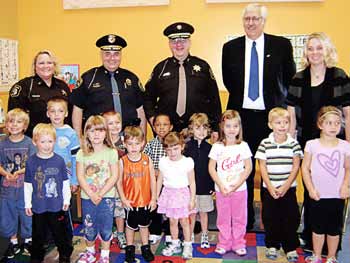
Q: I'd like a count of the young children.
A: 12